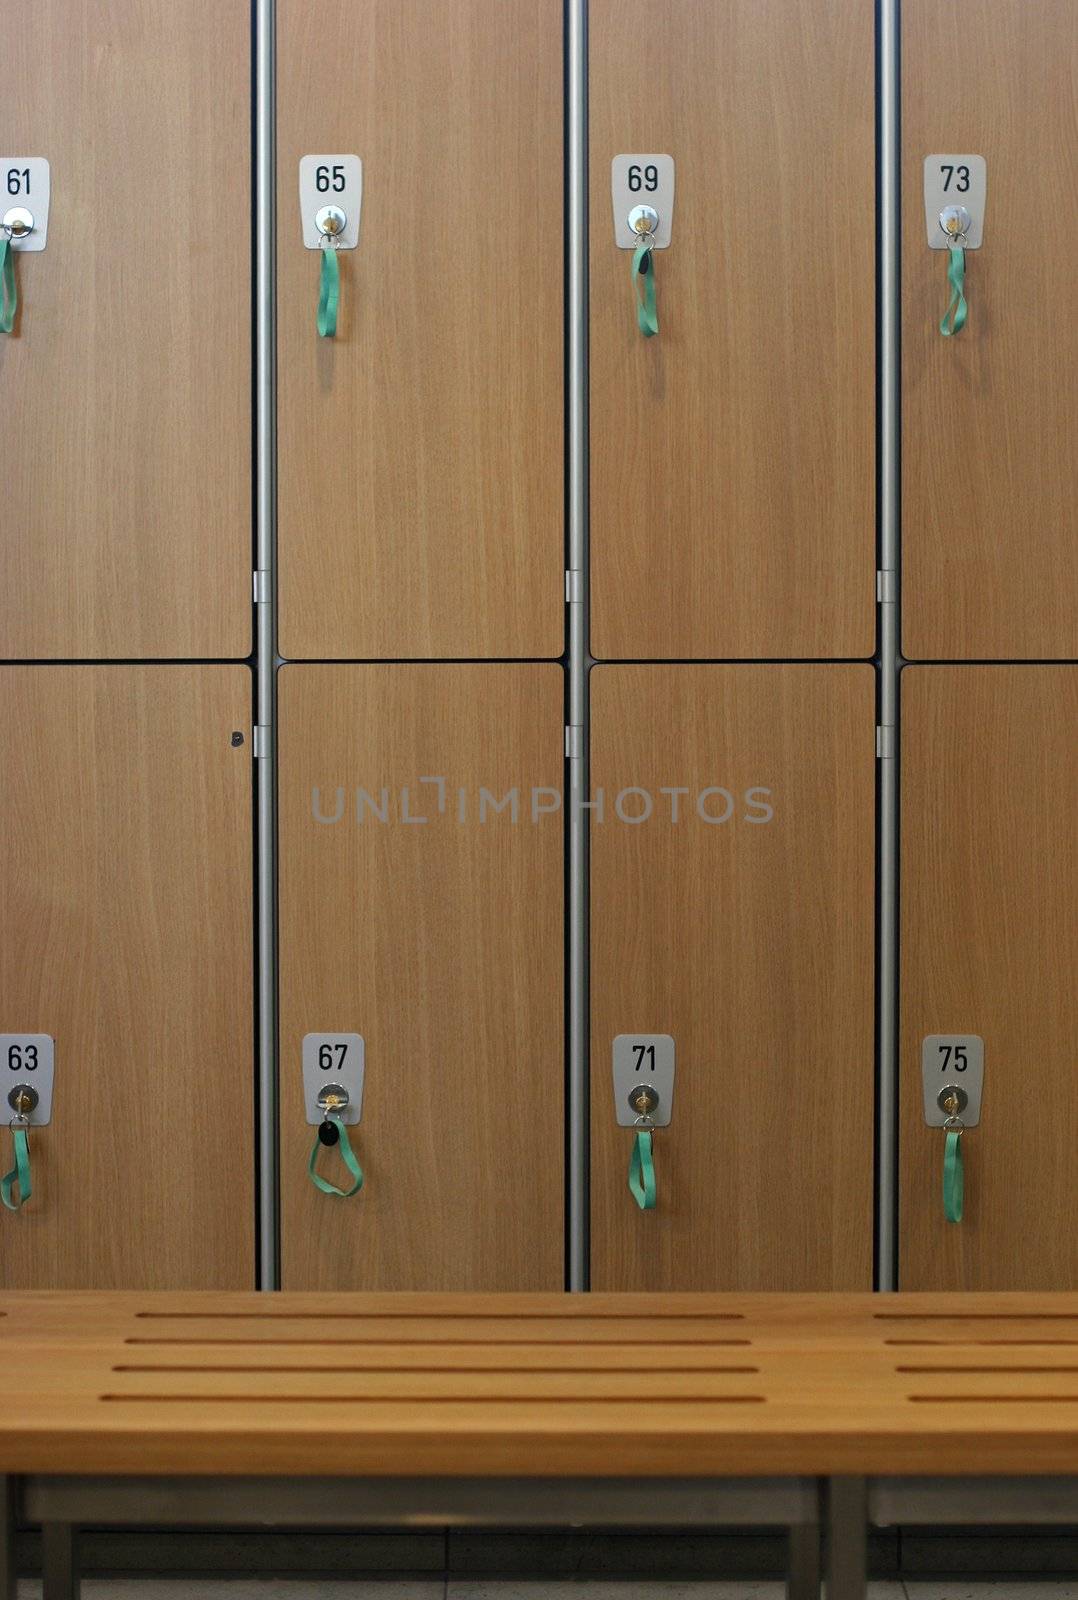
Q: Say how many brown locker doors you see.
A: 8